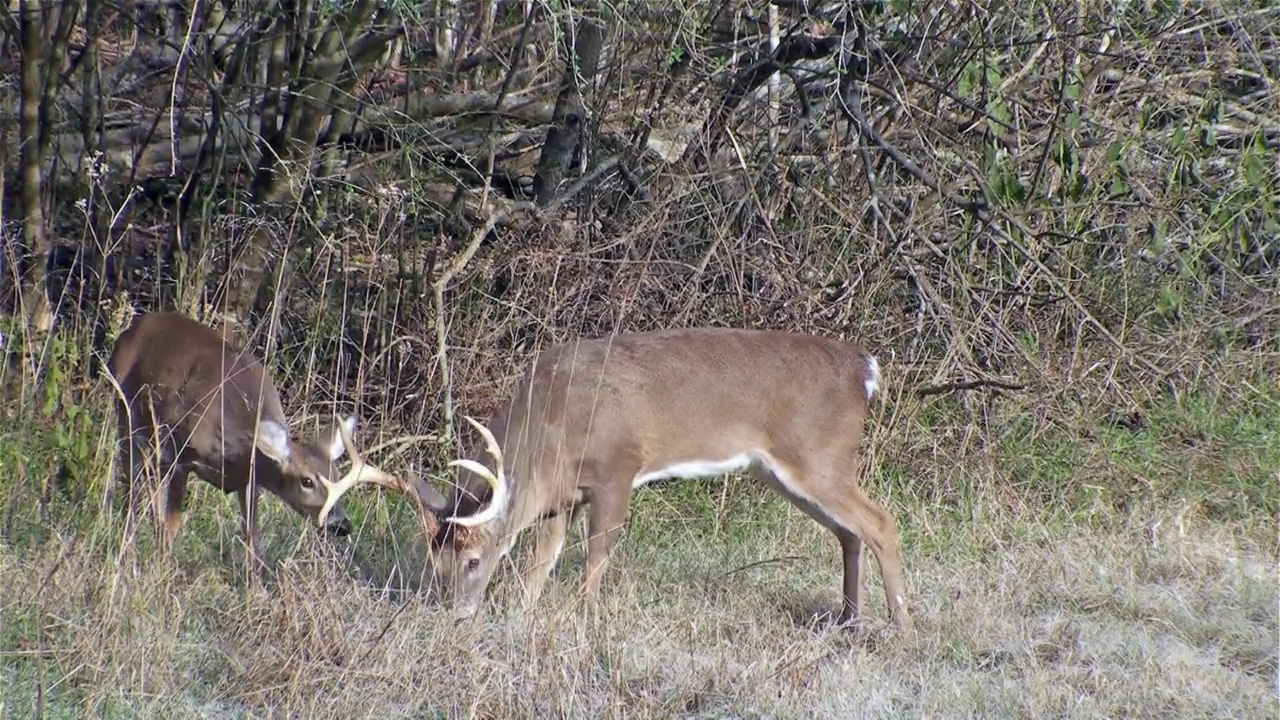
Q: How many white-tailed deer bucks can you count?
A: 1